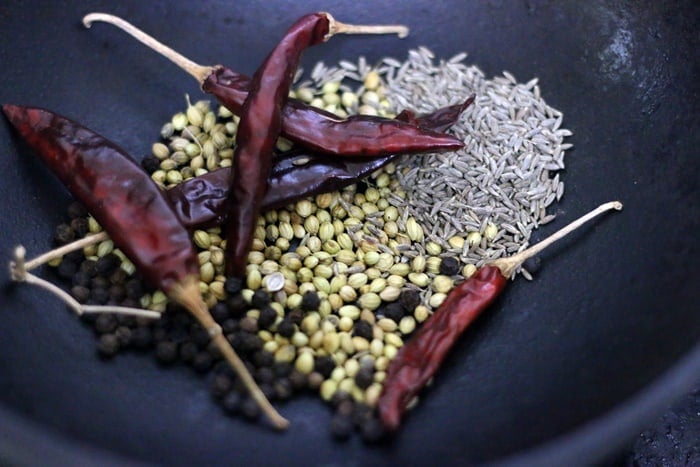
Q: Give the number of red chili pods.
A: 5